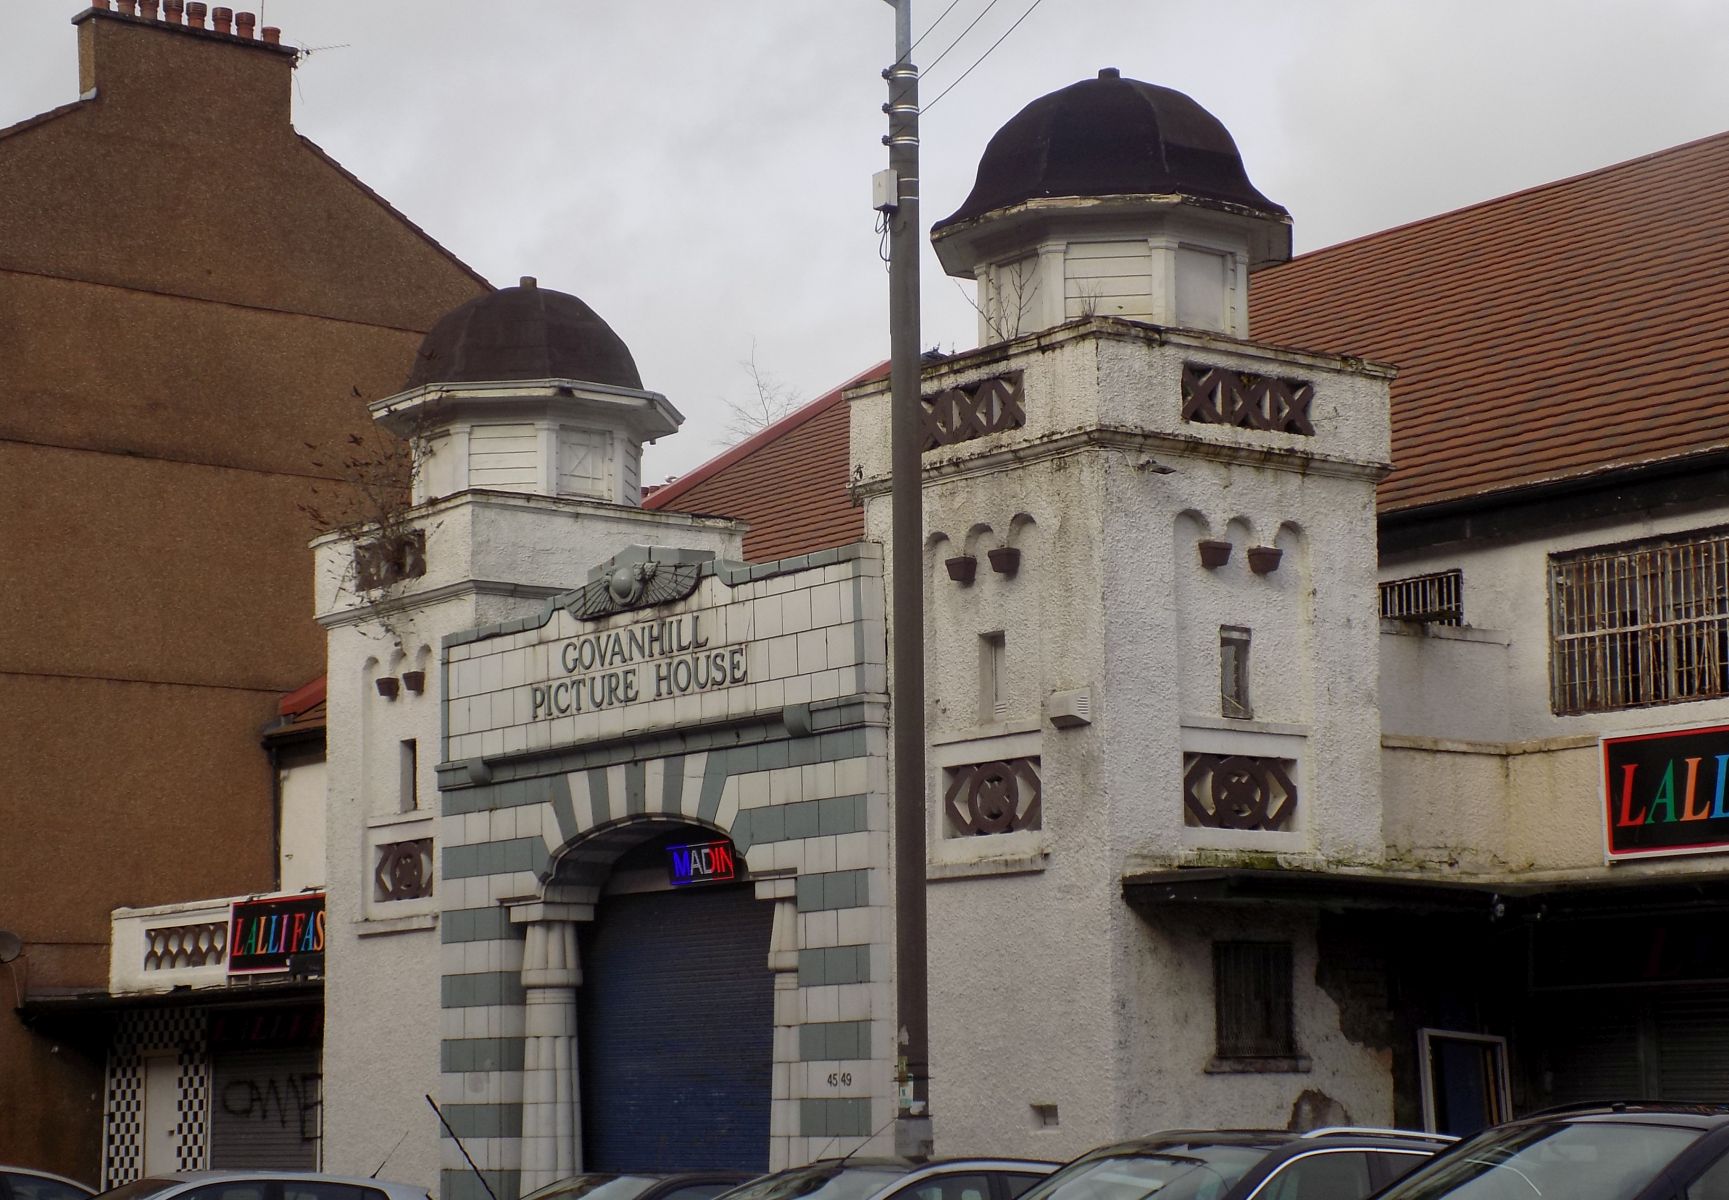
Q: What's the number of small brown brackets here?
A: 6